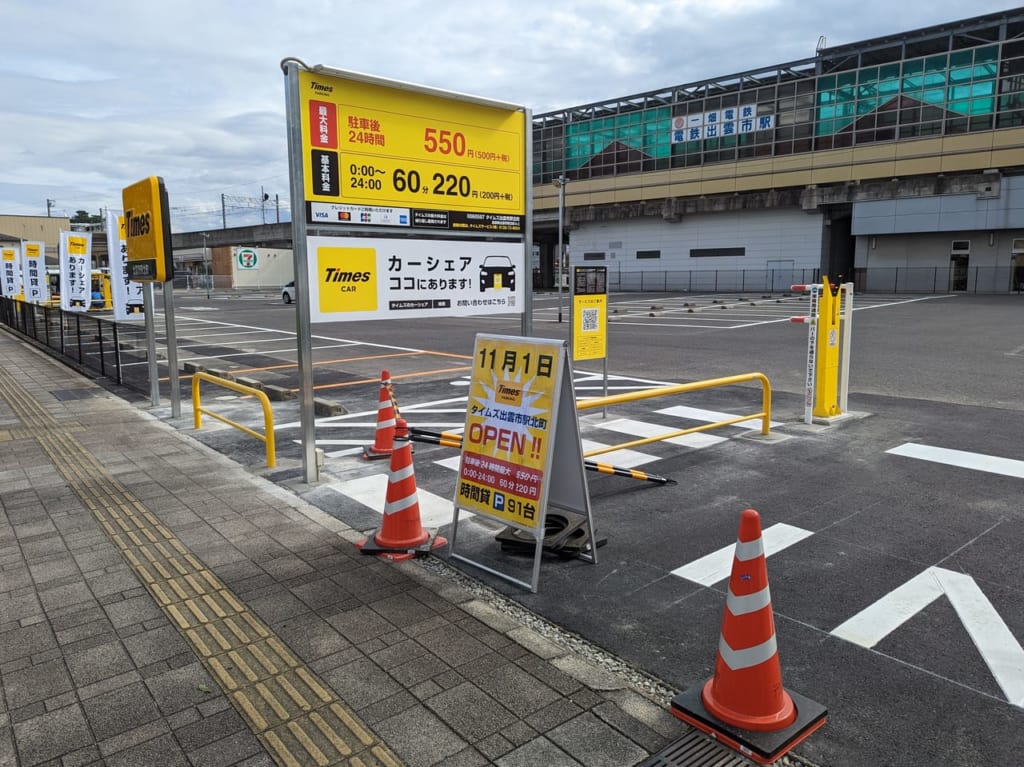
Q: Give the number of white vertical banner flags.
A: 4